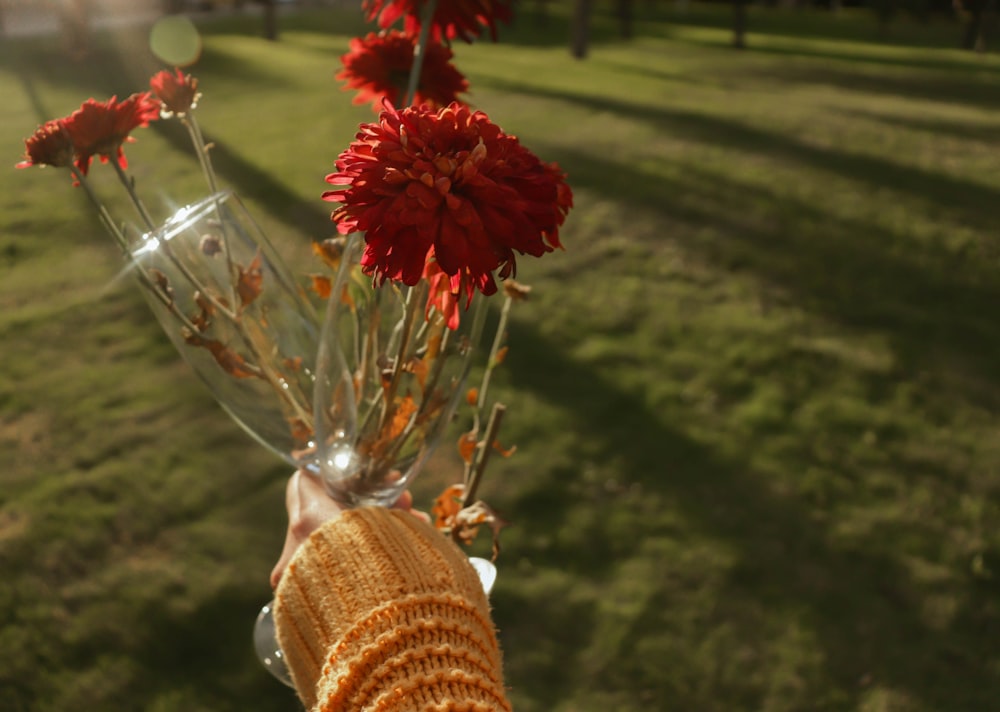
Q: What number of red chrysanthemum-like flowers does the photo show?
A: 6